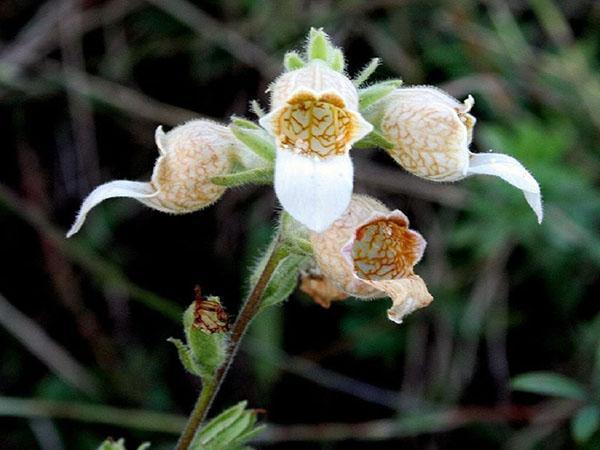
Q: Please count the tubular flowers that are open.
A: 4